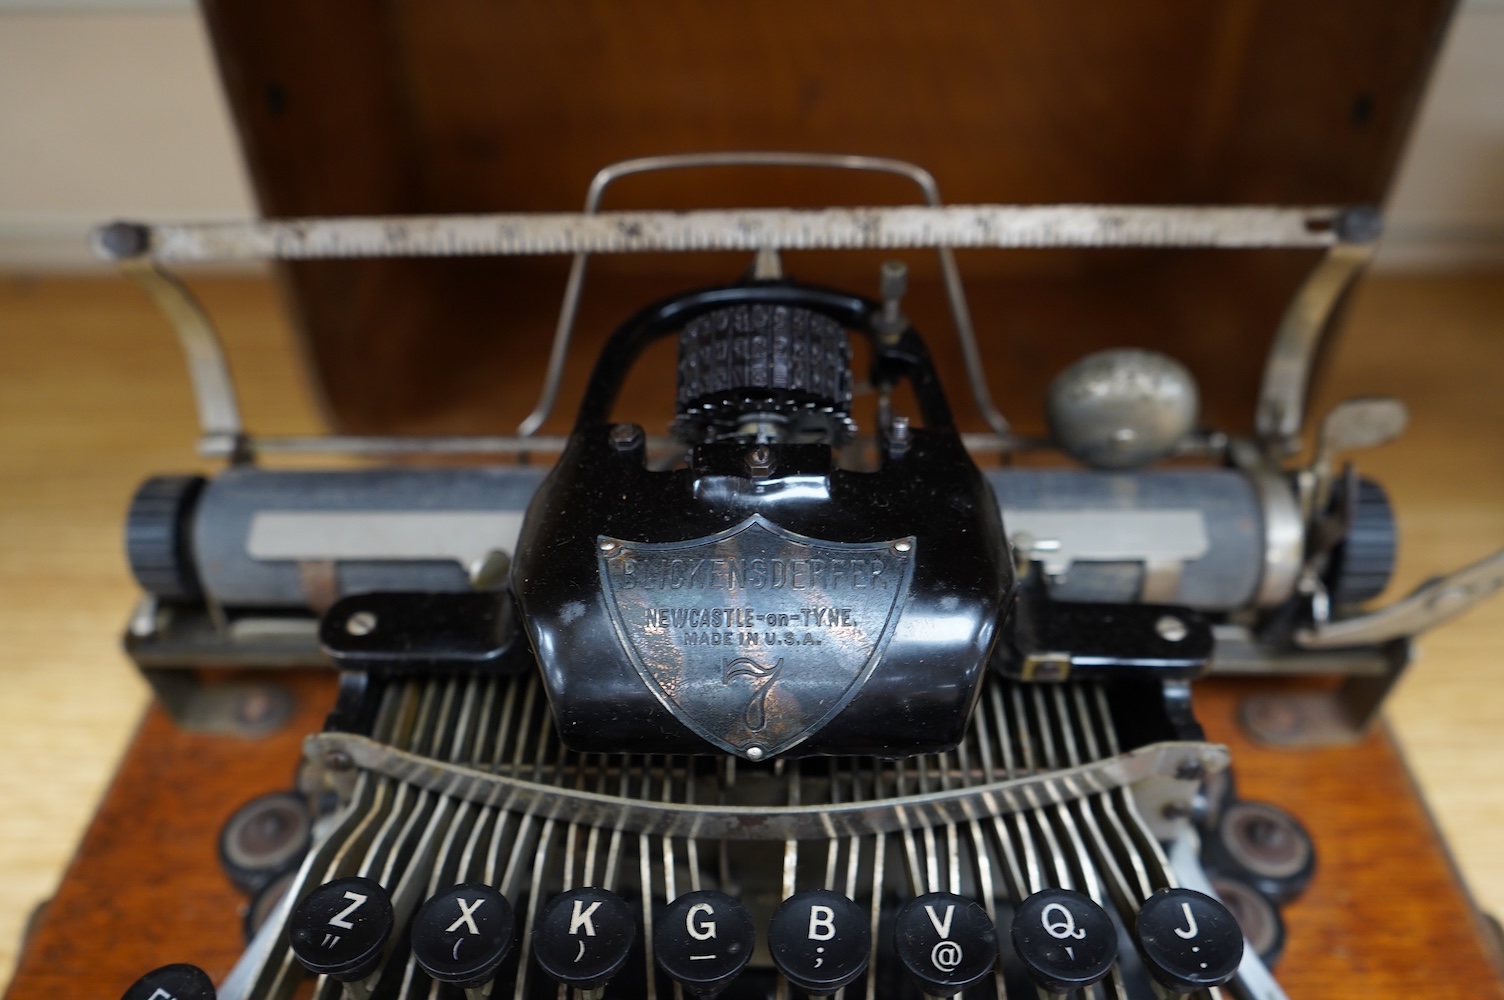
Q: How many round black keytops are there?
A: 9